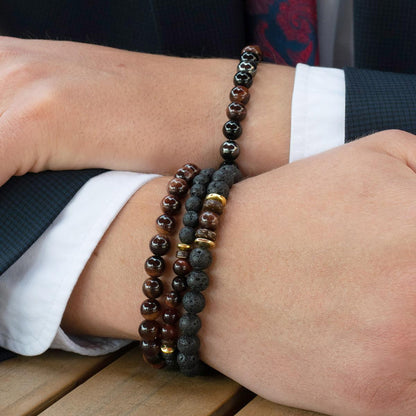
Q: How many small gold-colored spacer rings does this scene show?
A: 4